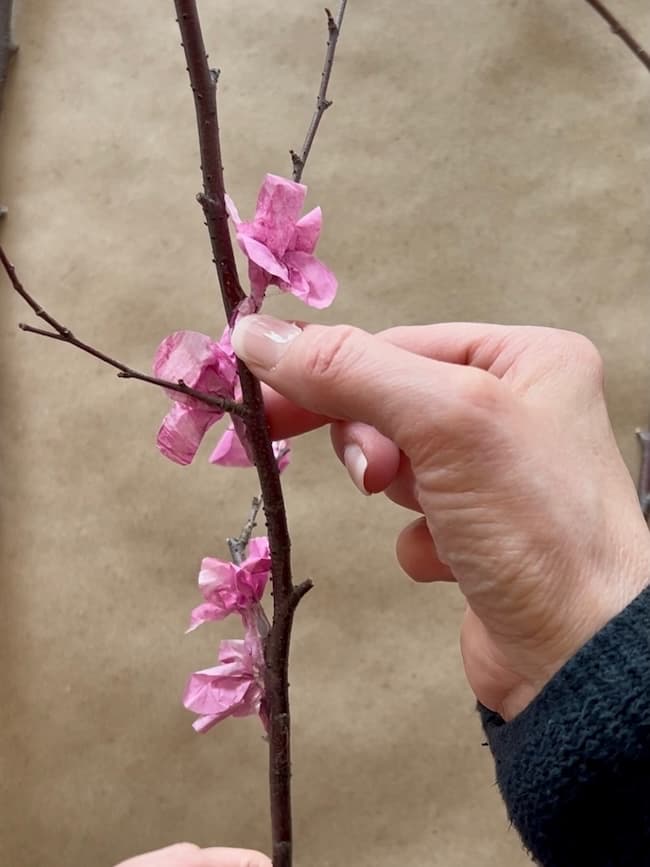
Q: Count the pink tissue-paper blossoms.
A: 5